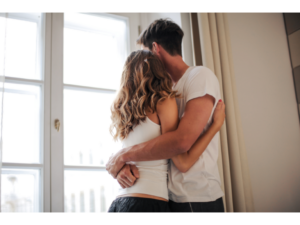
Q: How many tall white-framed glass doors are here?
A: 2